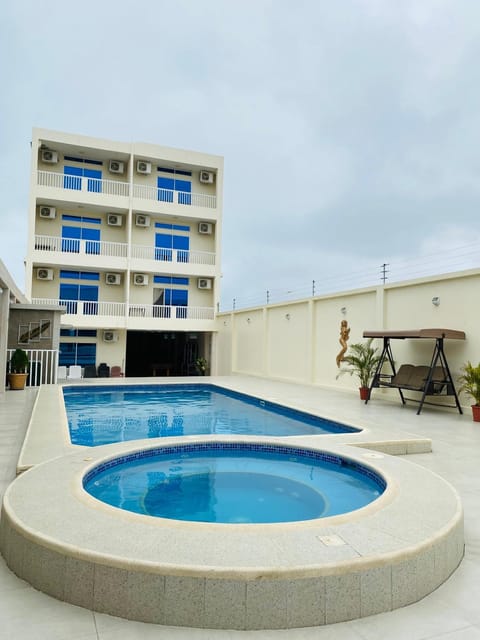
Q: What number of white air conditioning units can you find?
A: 13